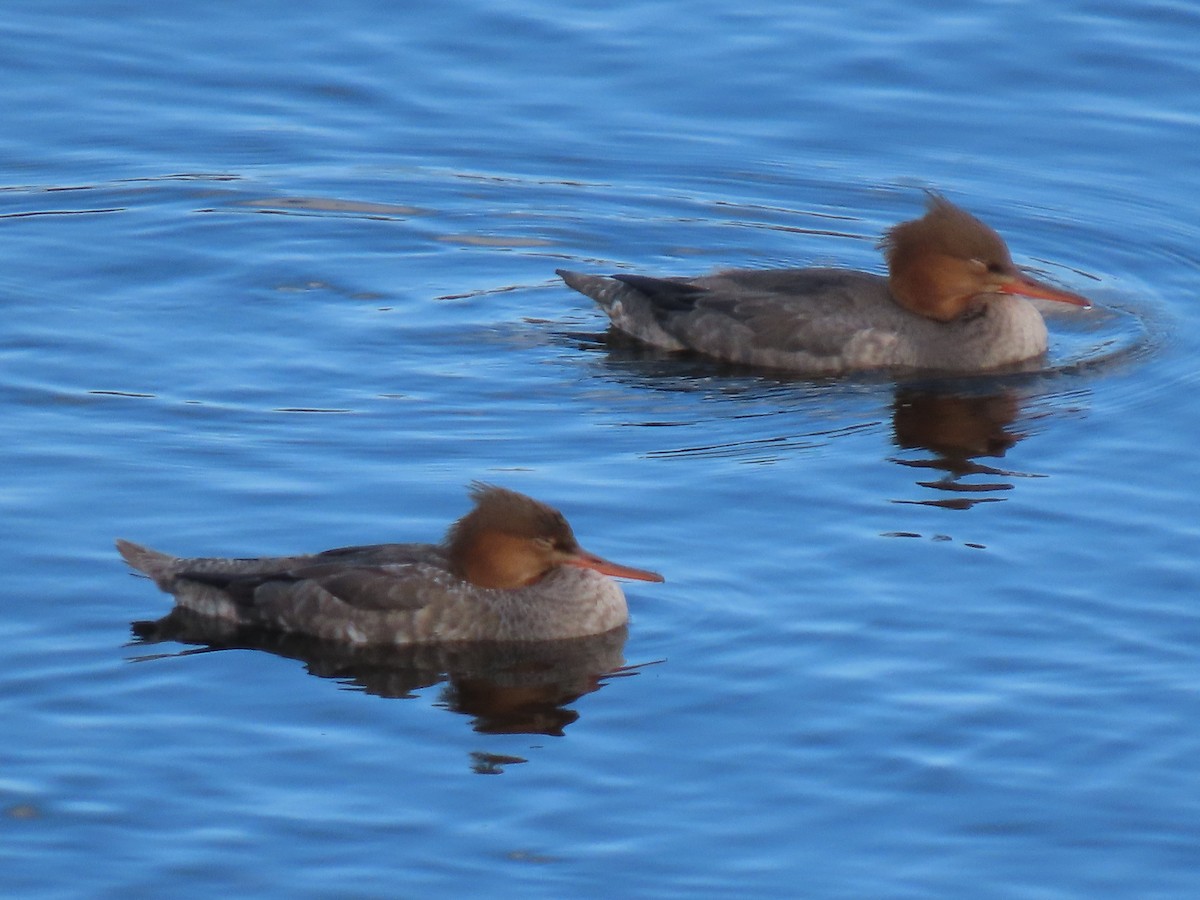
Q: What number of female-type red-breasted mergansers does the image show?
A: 2